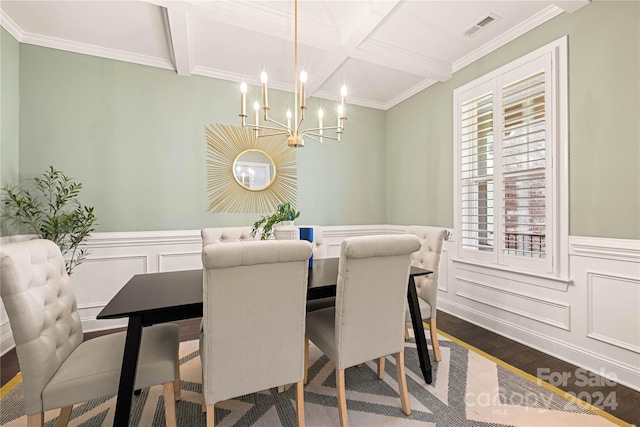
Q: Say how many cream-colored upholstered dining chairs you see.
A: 6